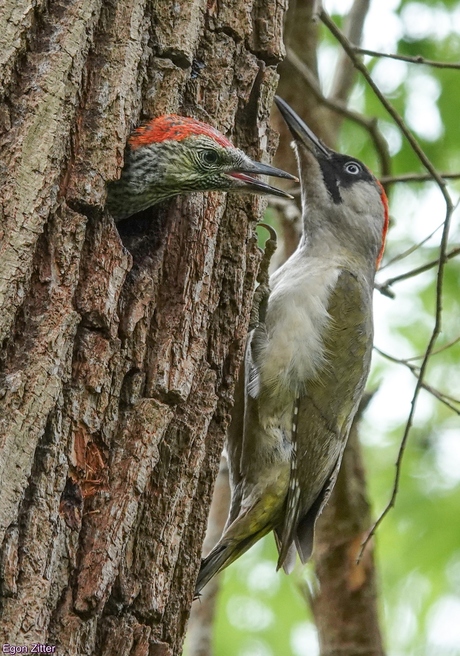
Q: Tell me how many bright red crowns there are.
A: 2